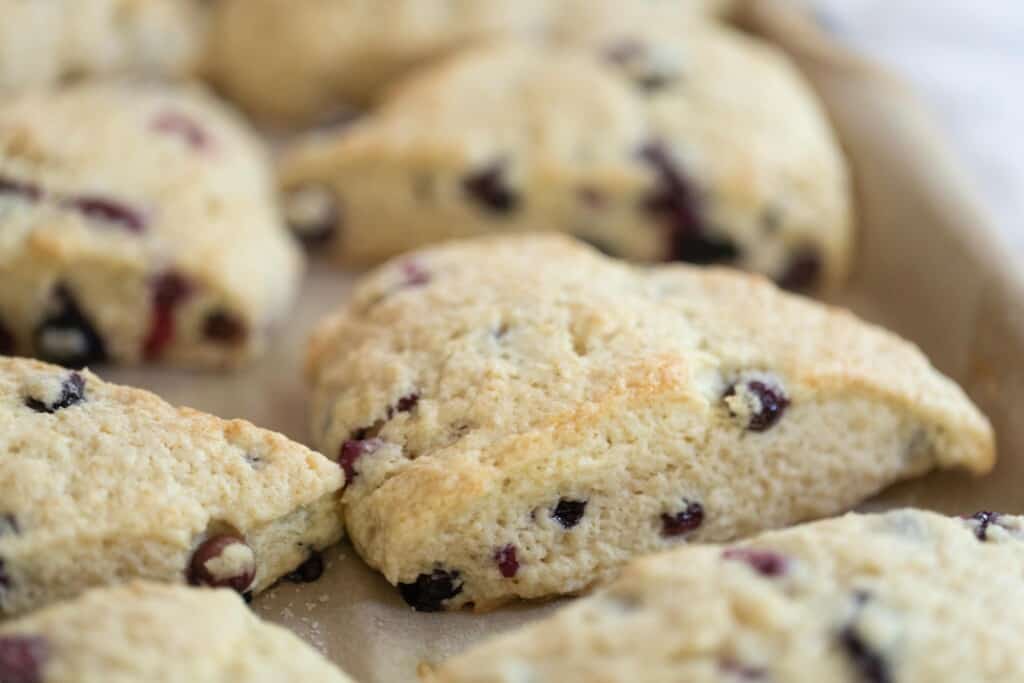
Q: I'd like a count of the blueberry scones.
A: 8